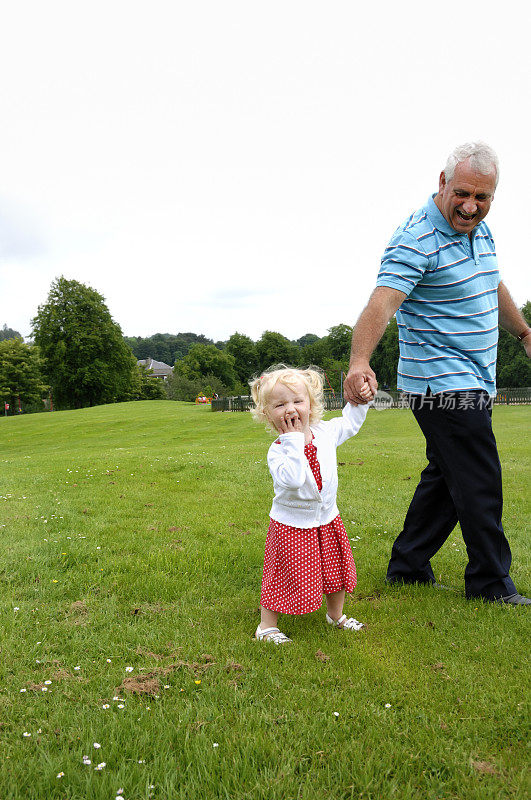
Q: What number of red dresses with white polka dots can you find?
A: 1